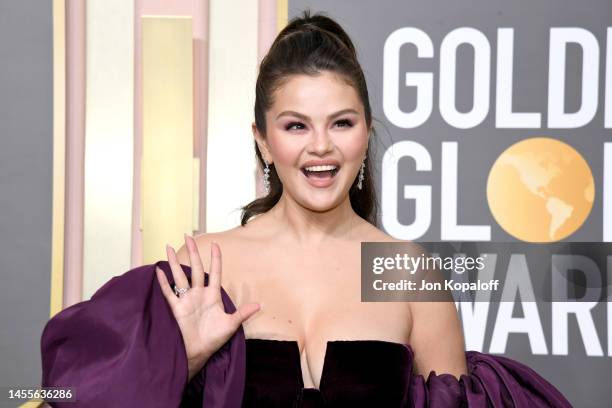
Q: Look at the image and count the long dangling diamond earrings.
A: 2